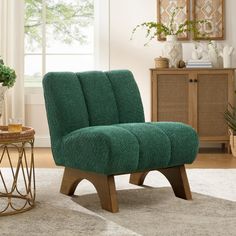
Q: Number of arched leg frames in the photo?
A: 2